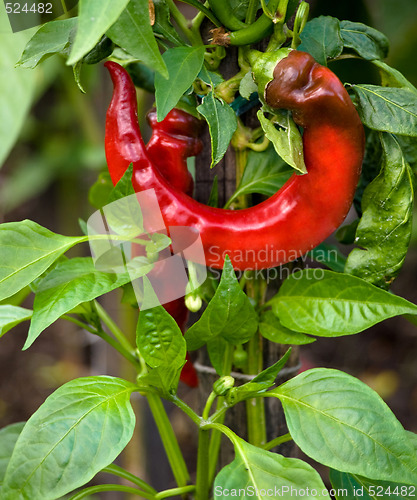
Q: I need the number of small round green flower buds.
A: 2